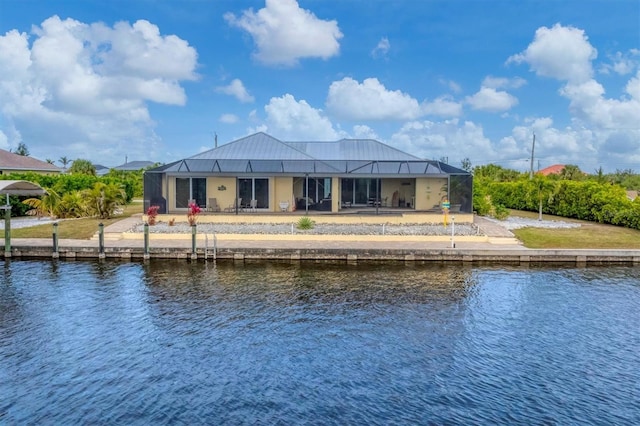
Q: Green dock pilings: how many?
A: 5